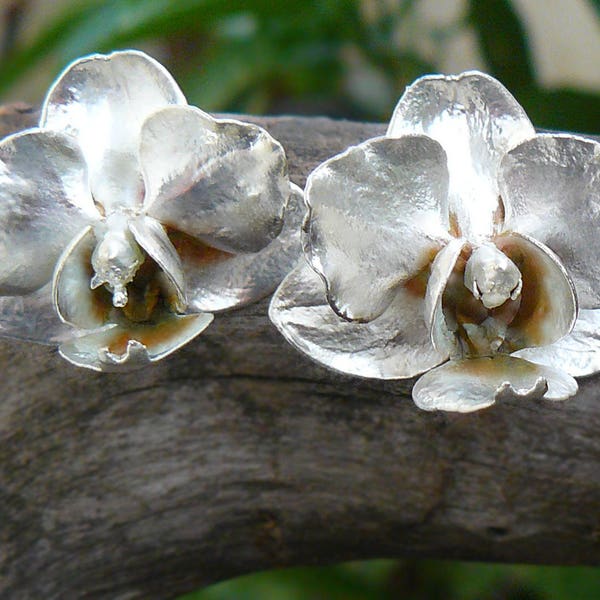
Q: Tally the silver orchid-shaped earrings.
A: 2